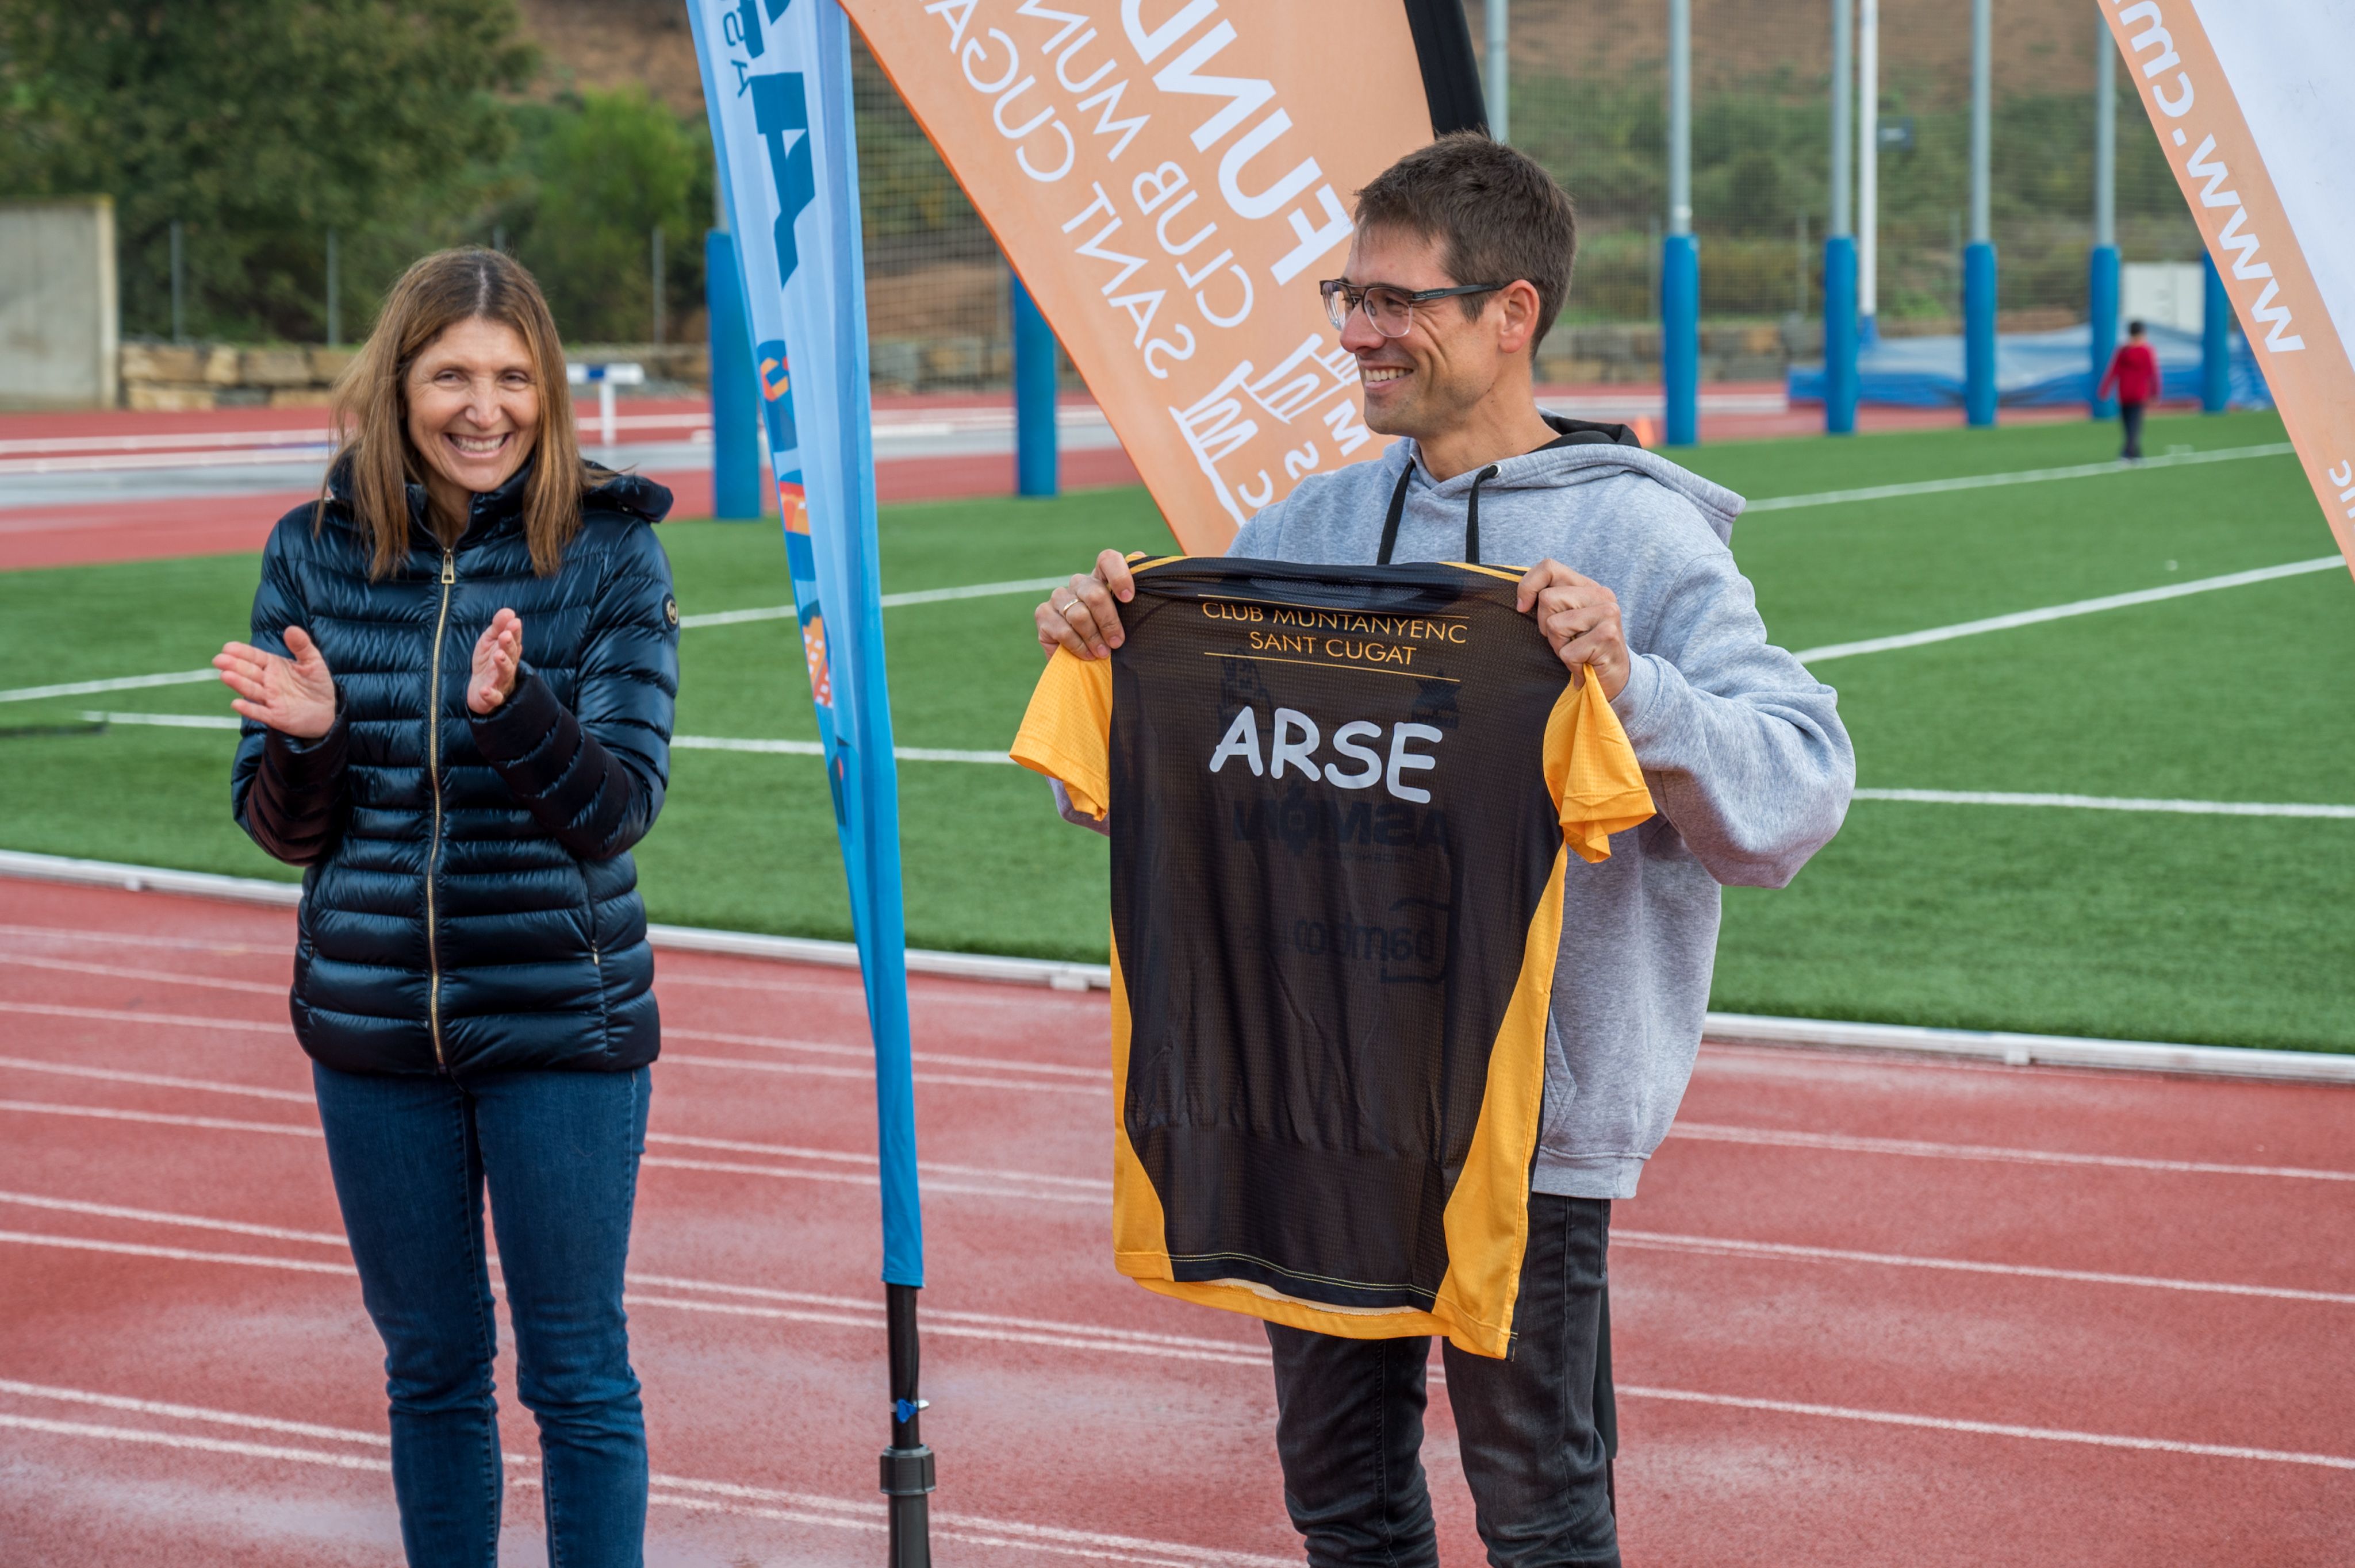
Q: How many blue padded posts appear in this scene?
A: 7